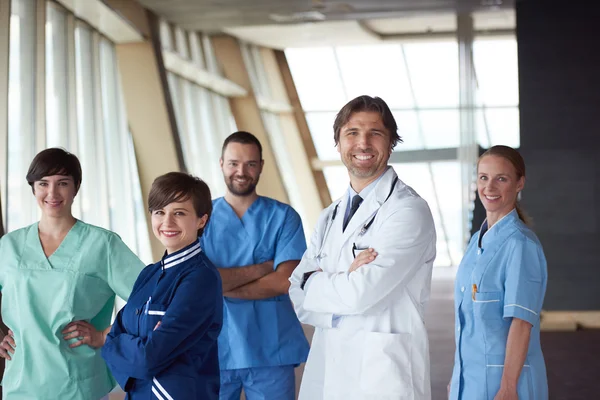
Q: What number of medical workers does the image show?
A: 5